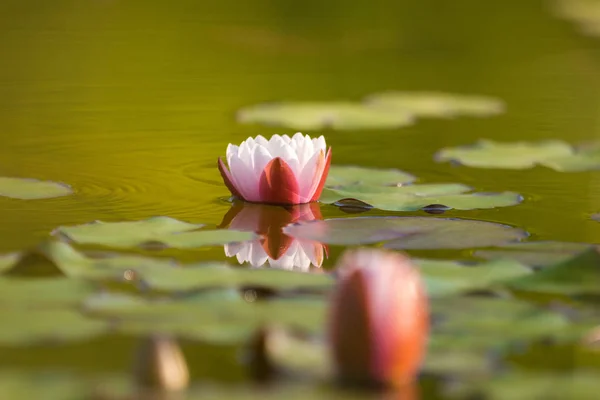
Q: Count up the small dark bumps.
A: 2